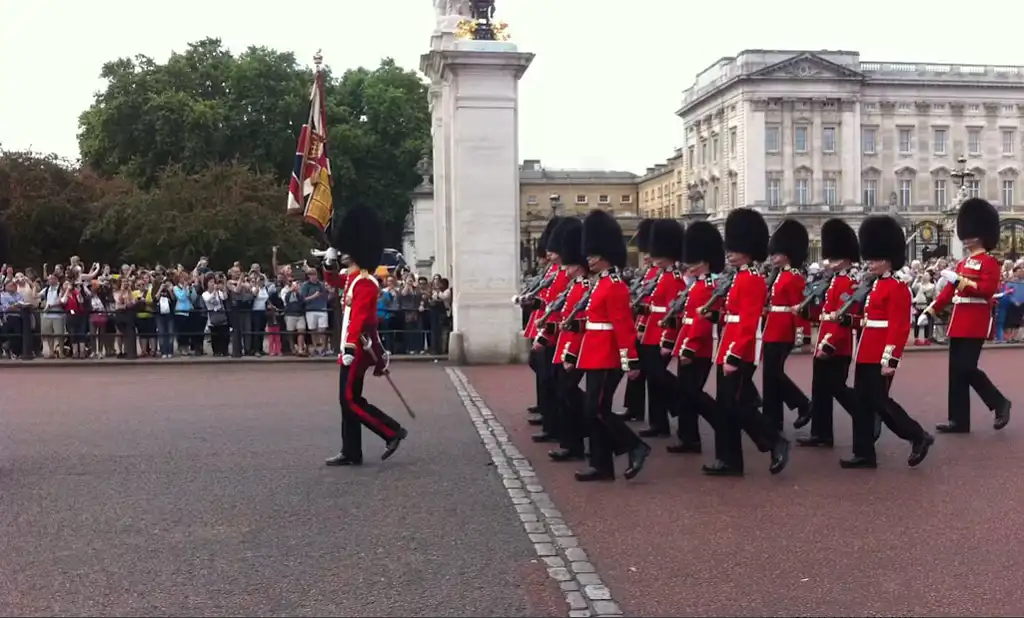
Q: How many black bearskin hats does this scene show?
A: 13